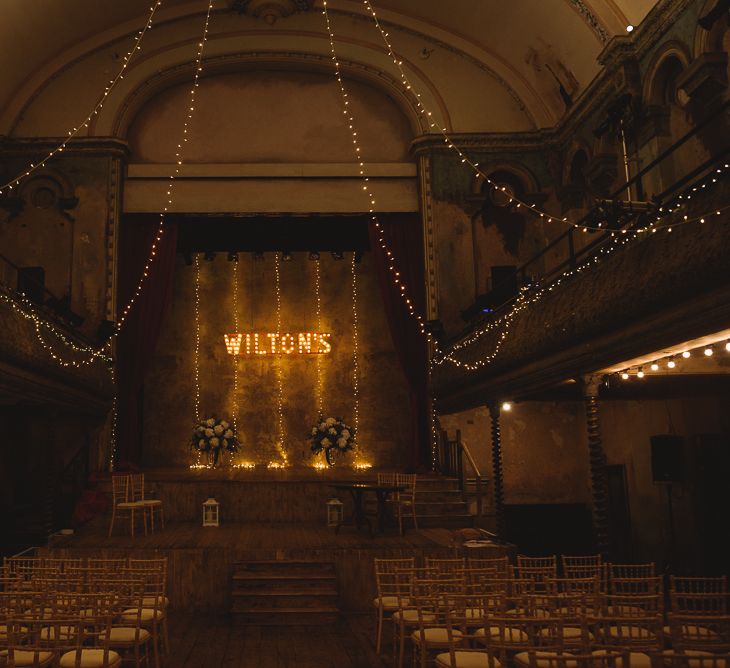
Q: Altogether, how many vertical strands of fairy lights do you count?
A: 5